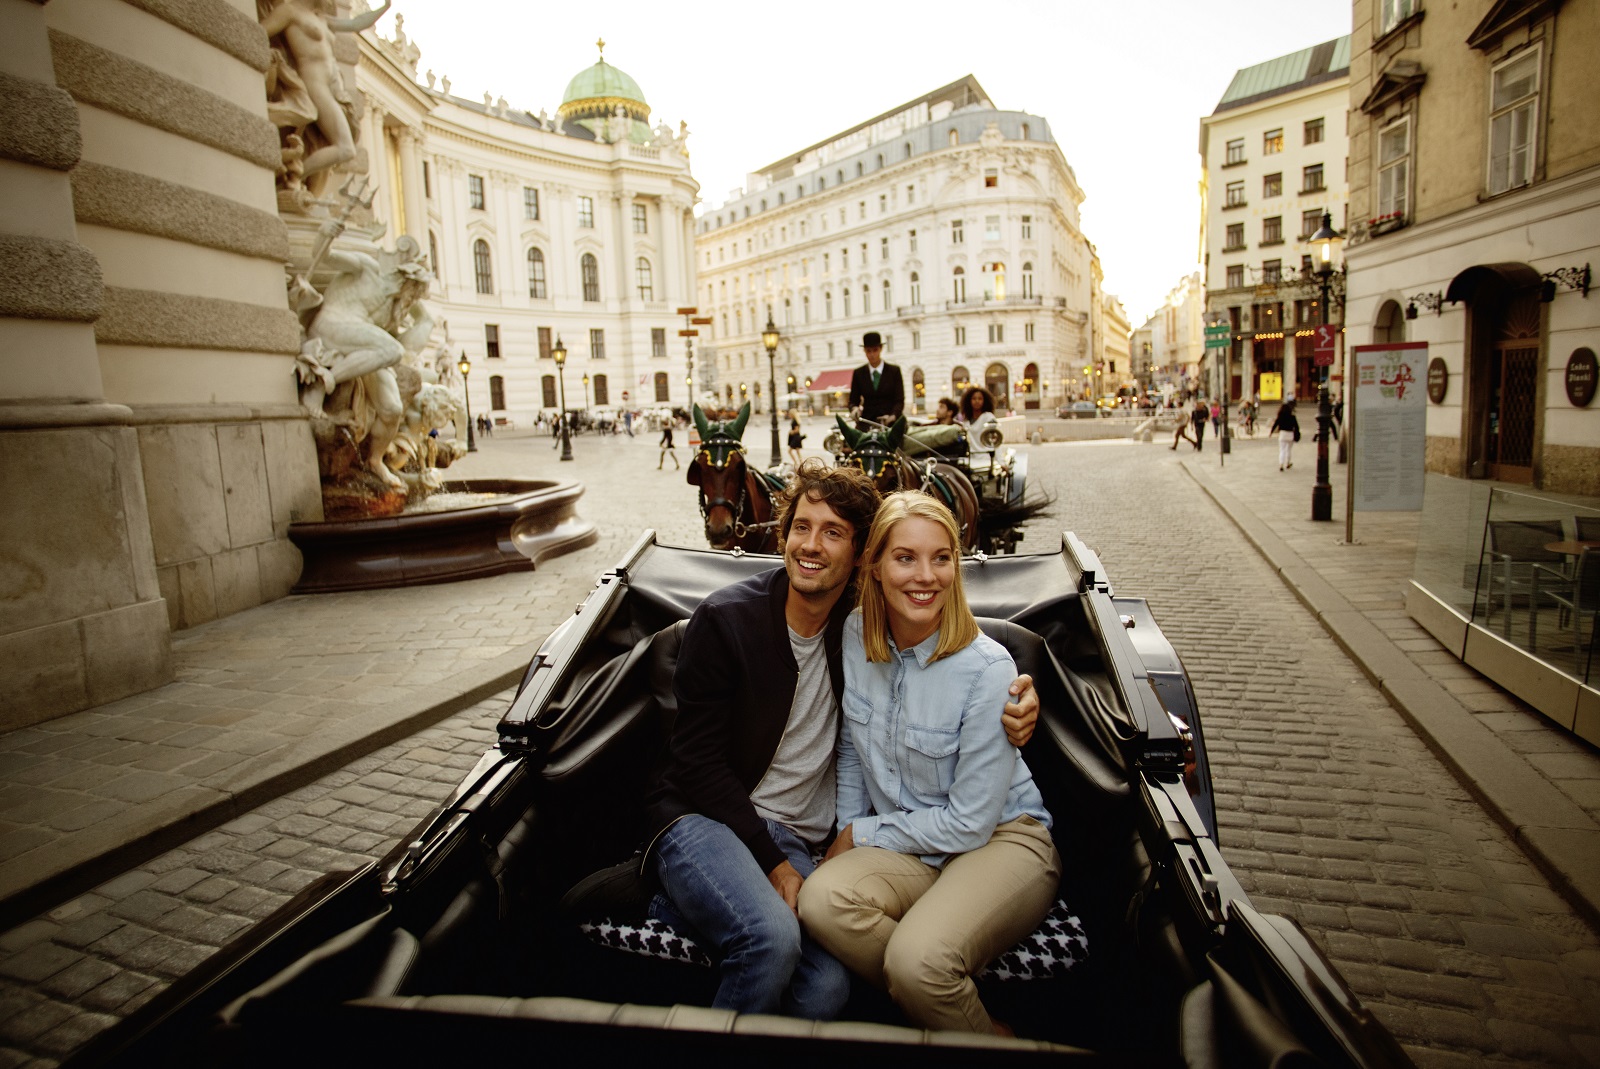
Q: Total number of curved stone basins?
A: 1